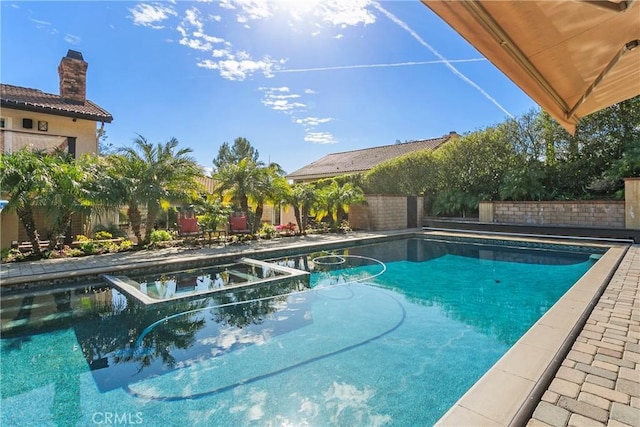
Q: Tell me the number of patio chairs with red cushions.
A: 2